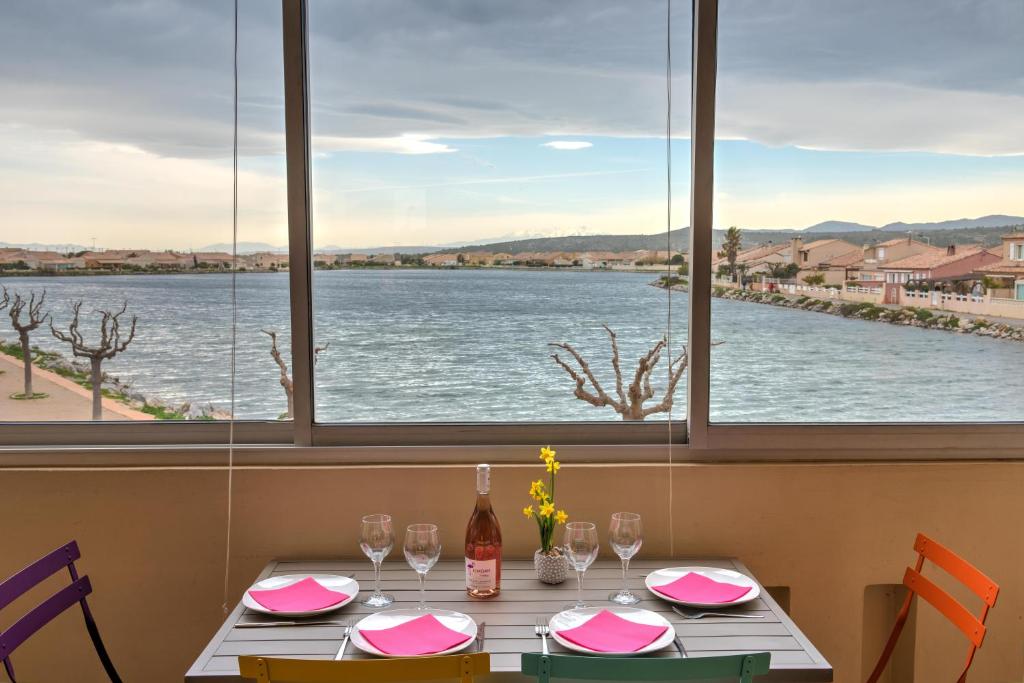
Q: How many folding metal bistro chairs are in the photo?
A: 4